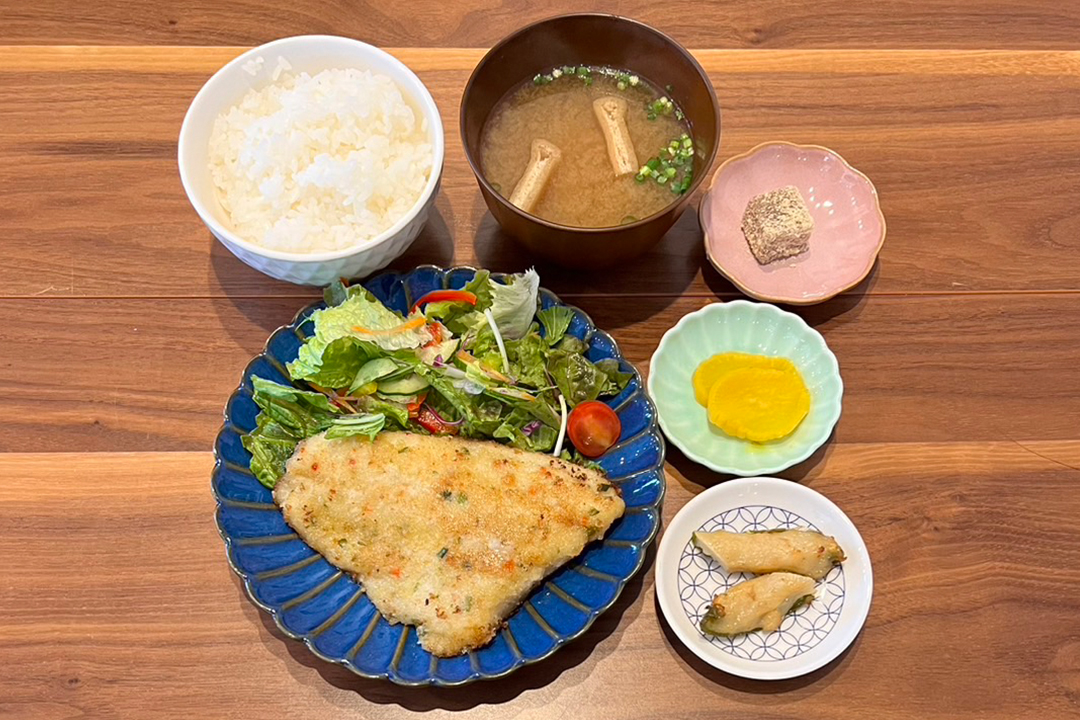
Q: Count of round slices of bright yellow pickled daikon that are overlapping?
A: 2